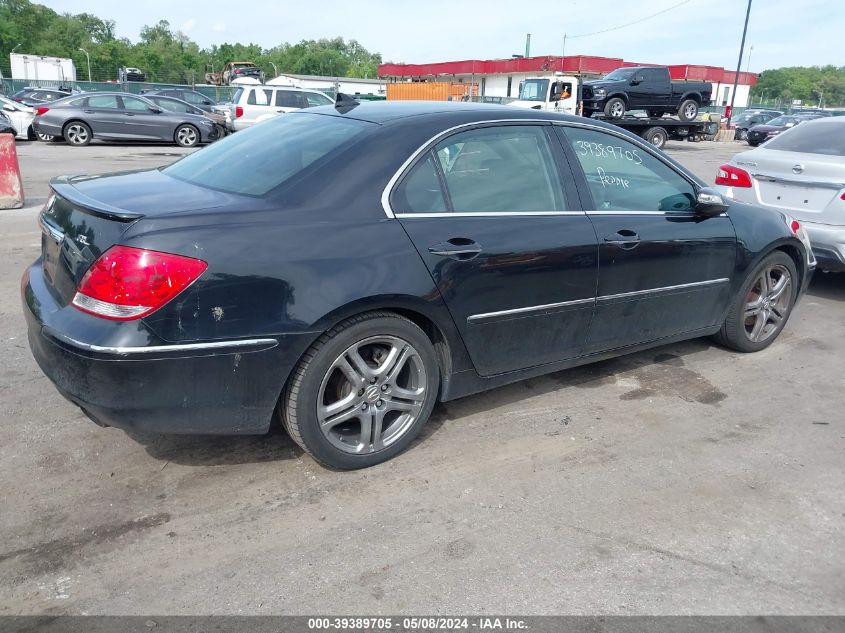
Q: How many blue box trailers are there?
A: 0